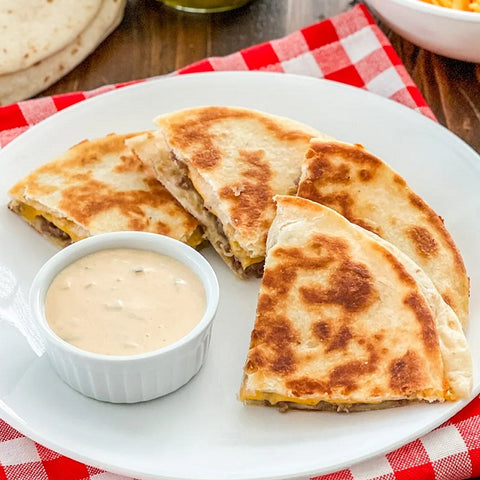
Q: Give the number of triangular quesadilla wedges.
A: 4